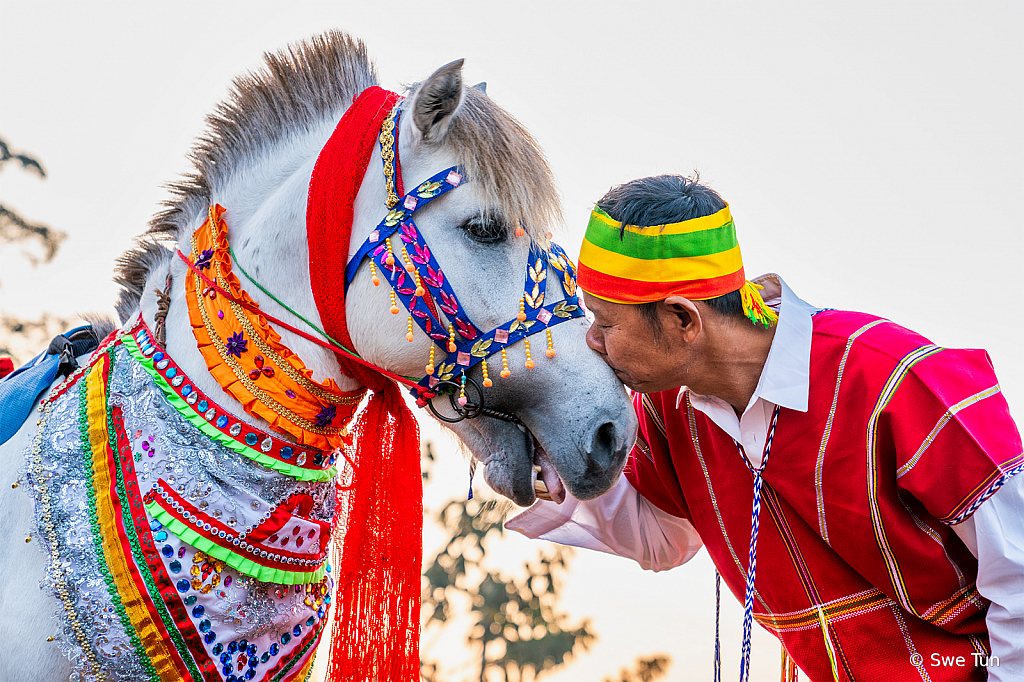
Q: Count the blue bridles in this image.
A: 1